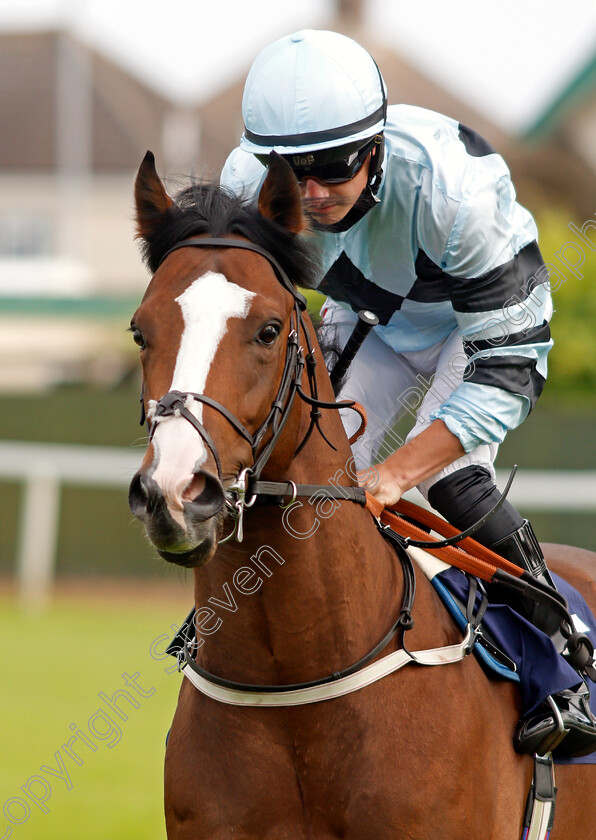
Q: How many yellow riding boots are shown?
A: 0